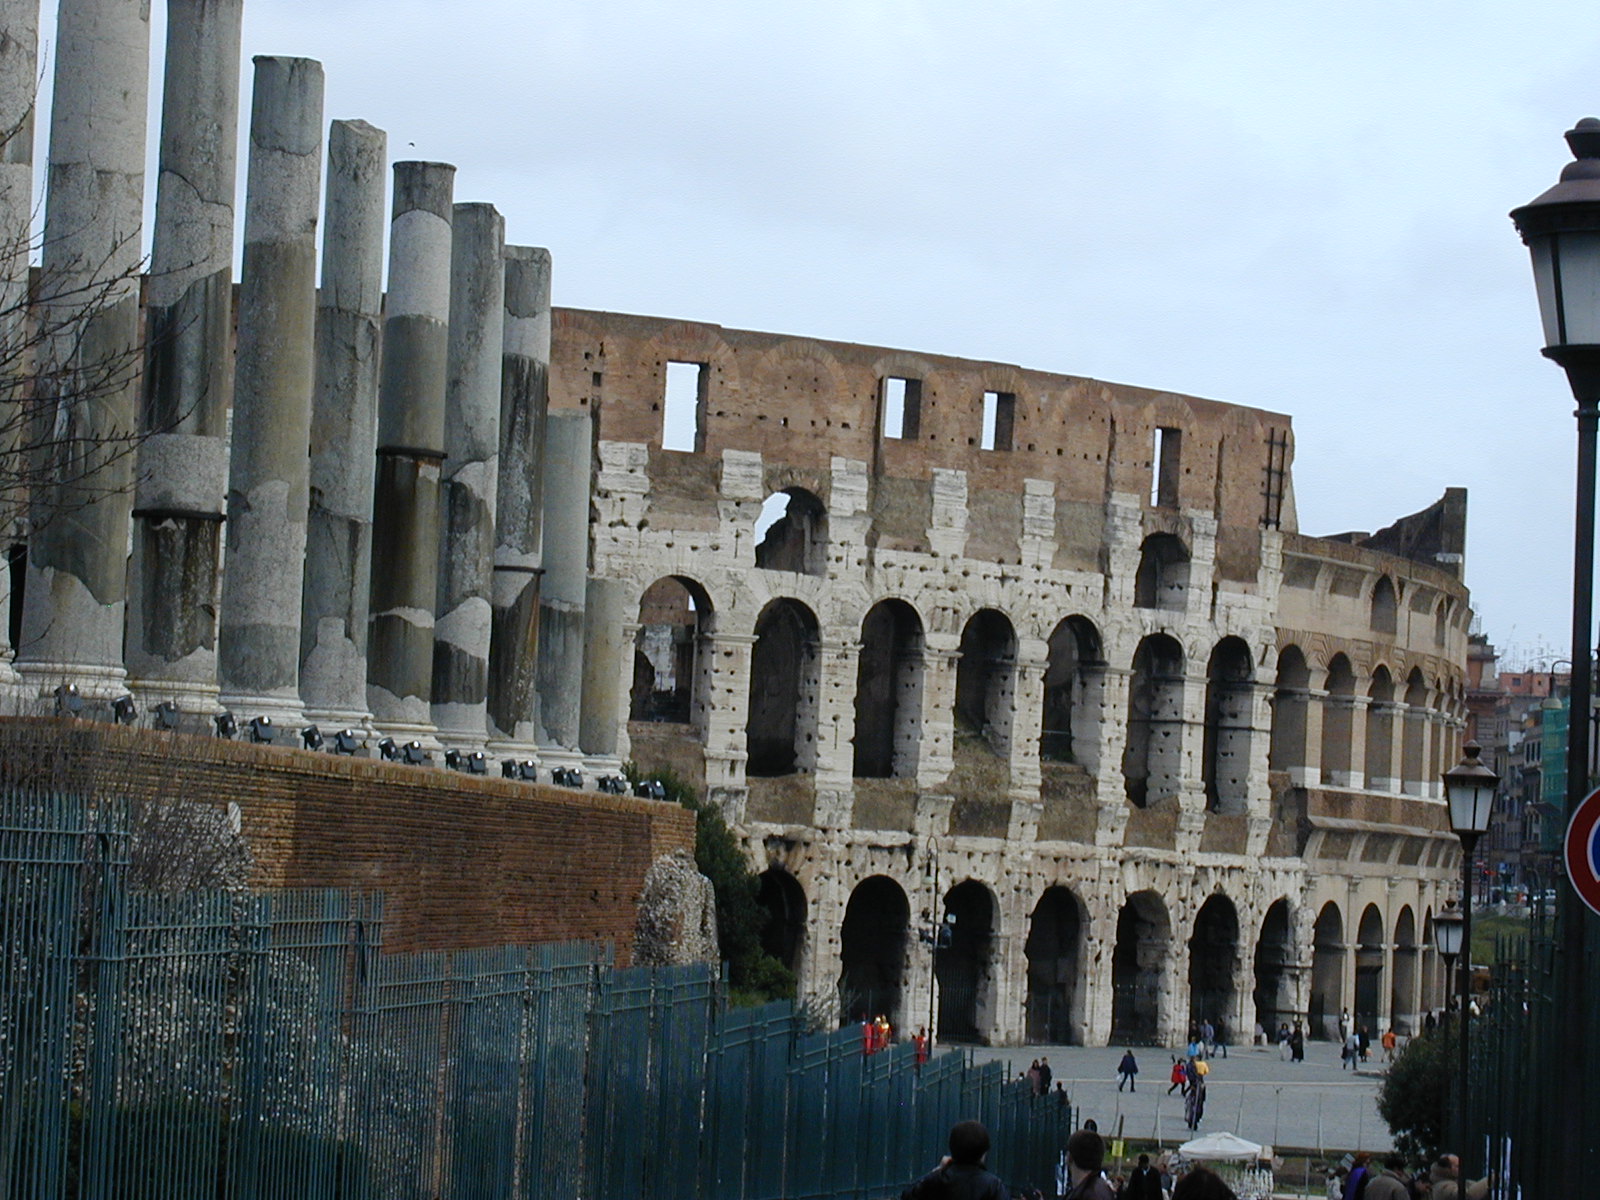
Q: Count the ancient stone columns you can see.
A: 10